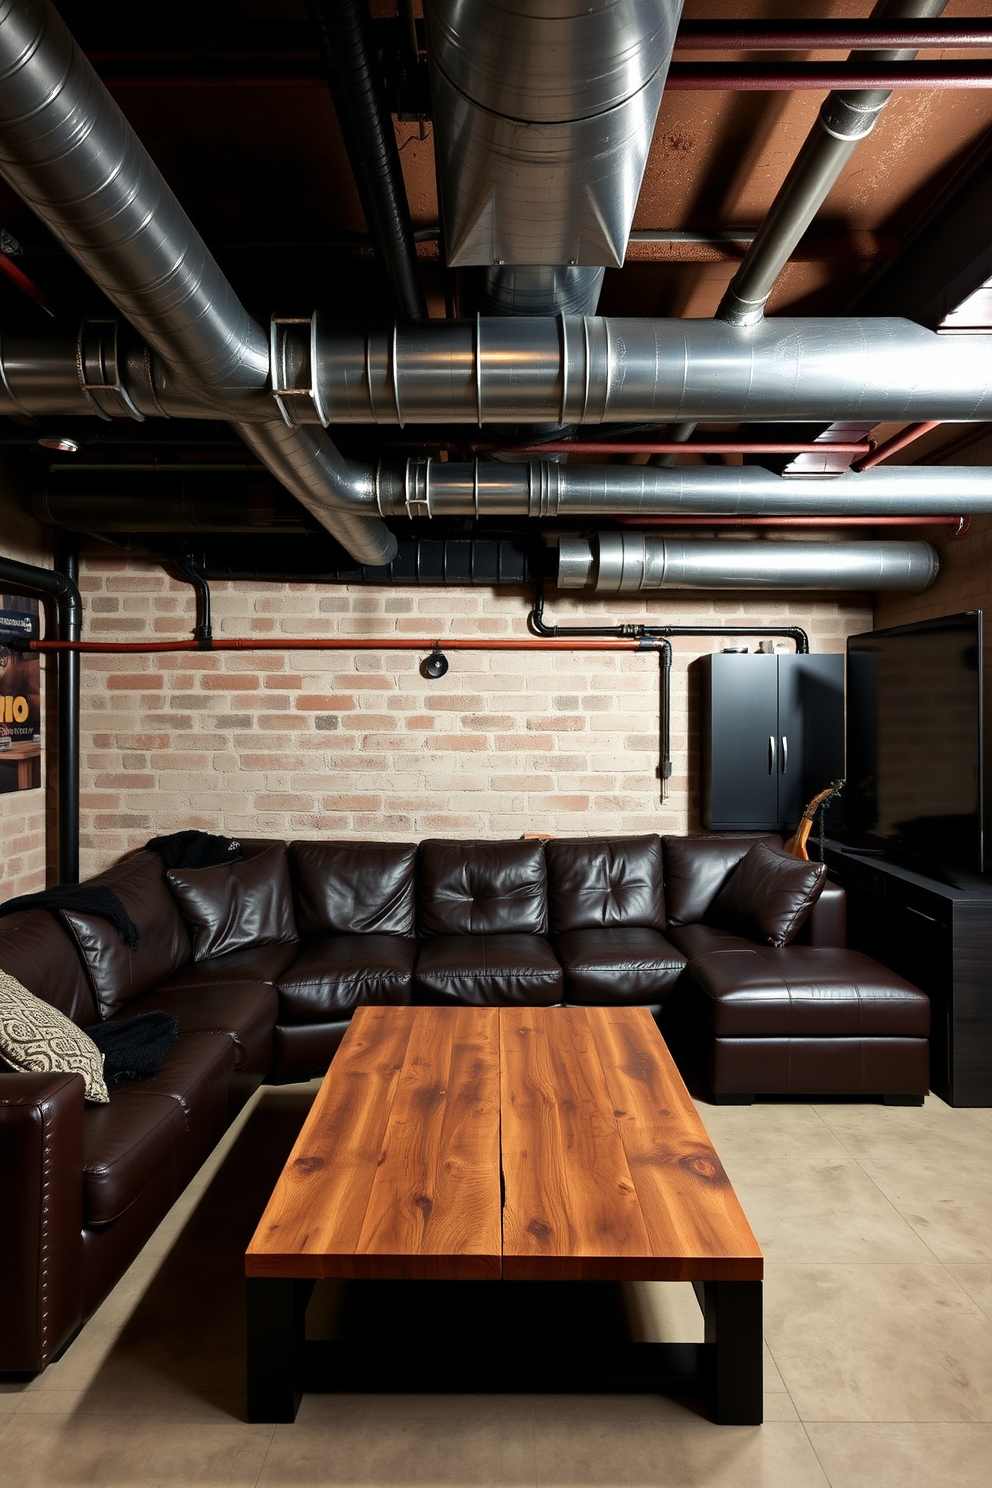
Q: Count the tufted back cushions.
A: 2